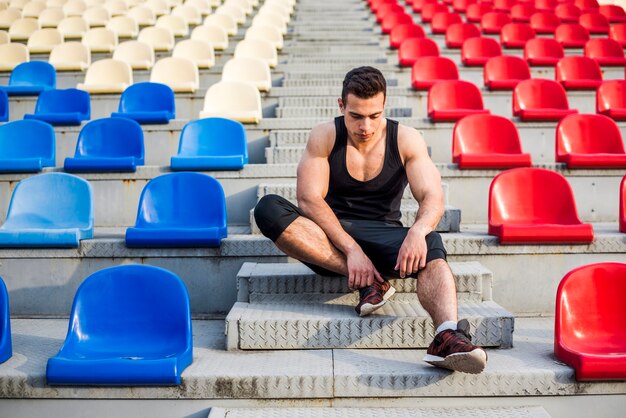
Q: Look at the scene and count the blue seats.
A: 11